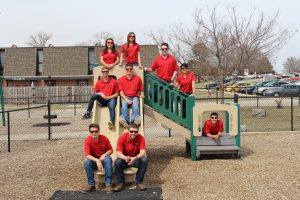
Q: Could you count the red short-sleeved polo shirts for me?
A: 9